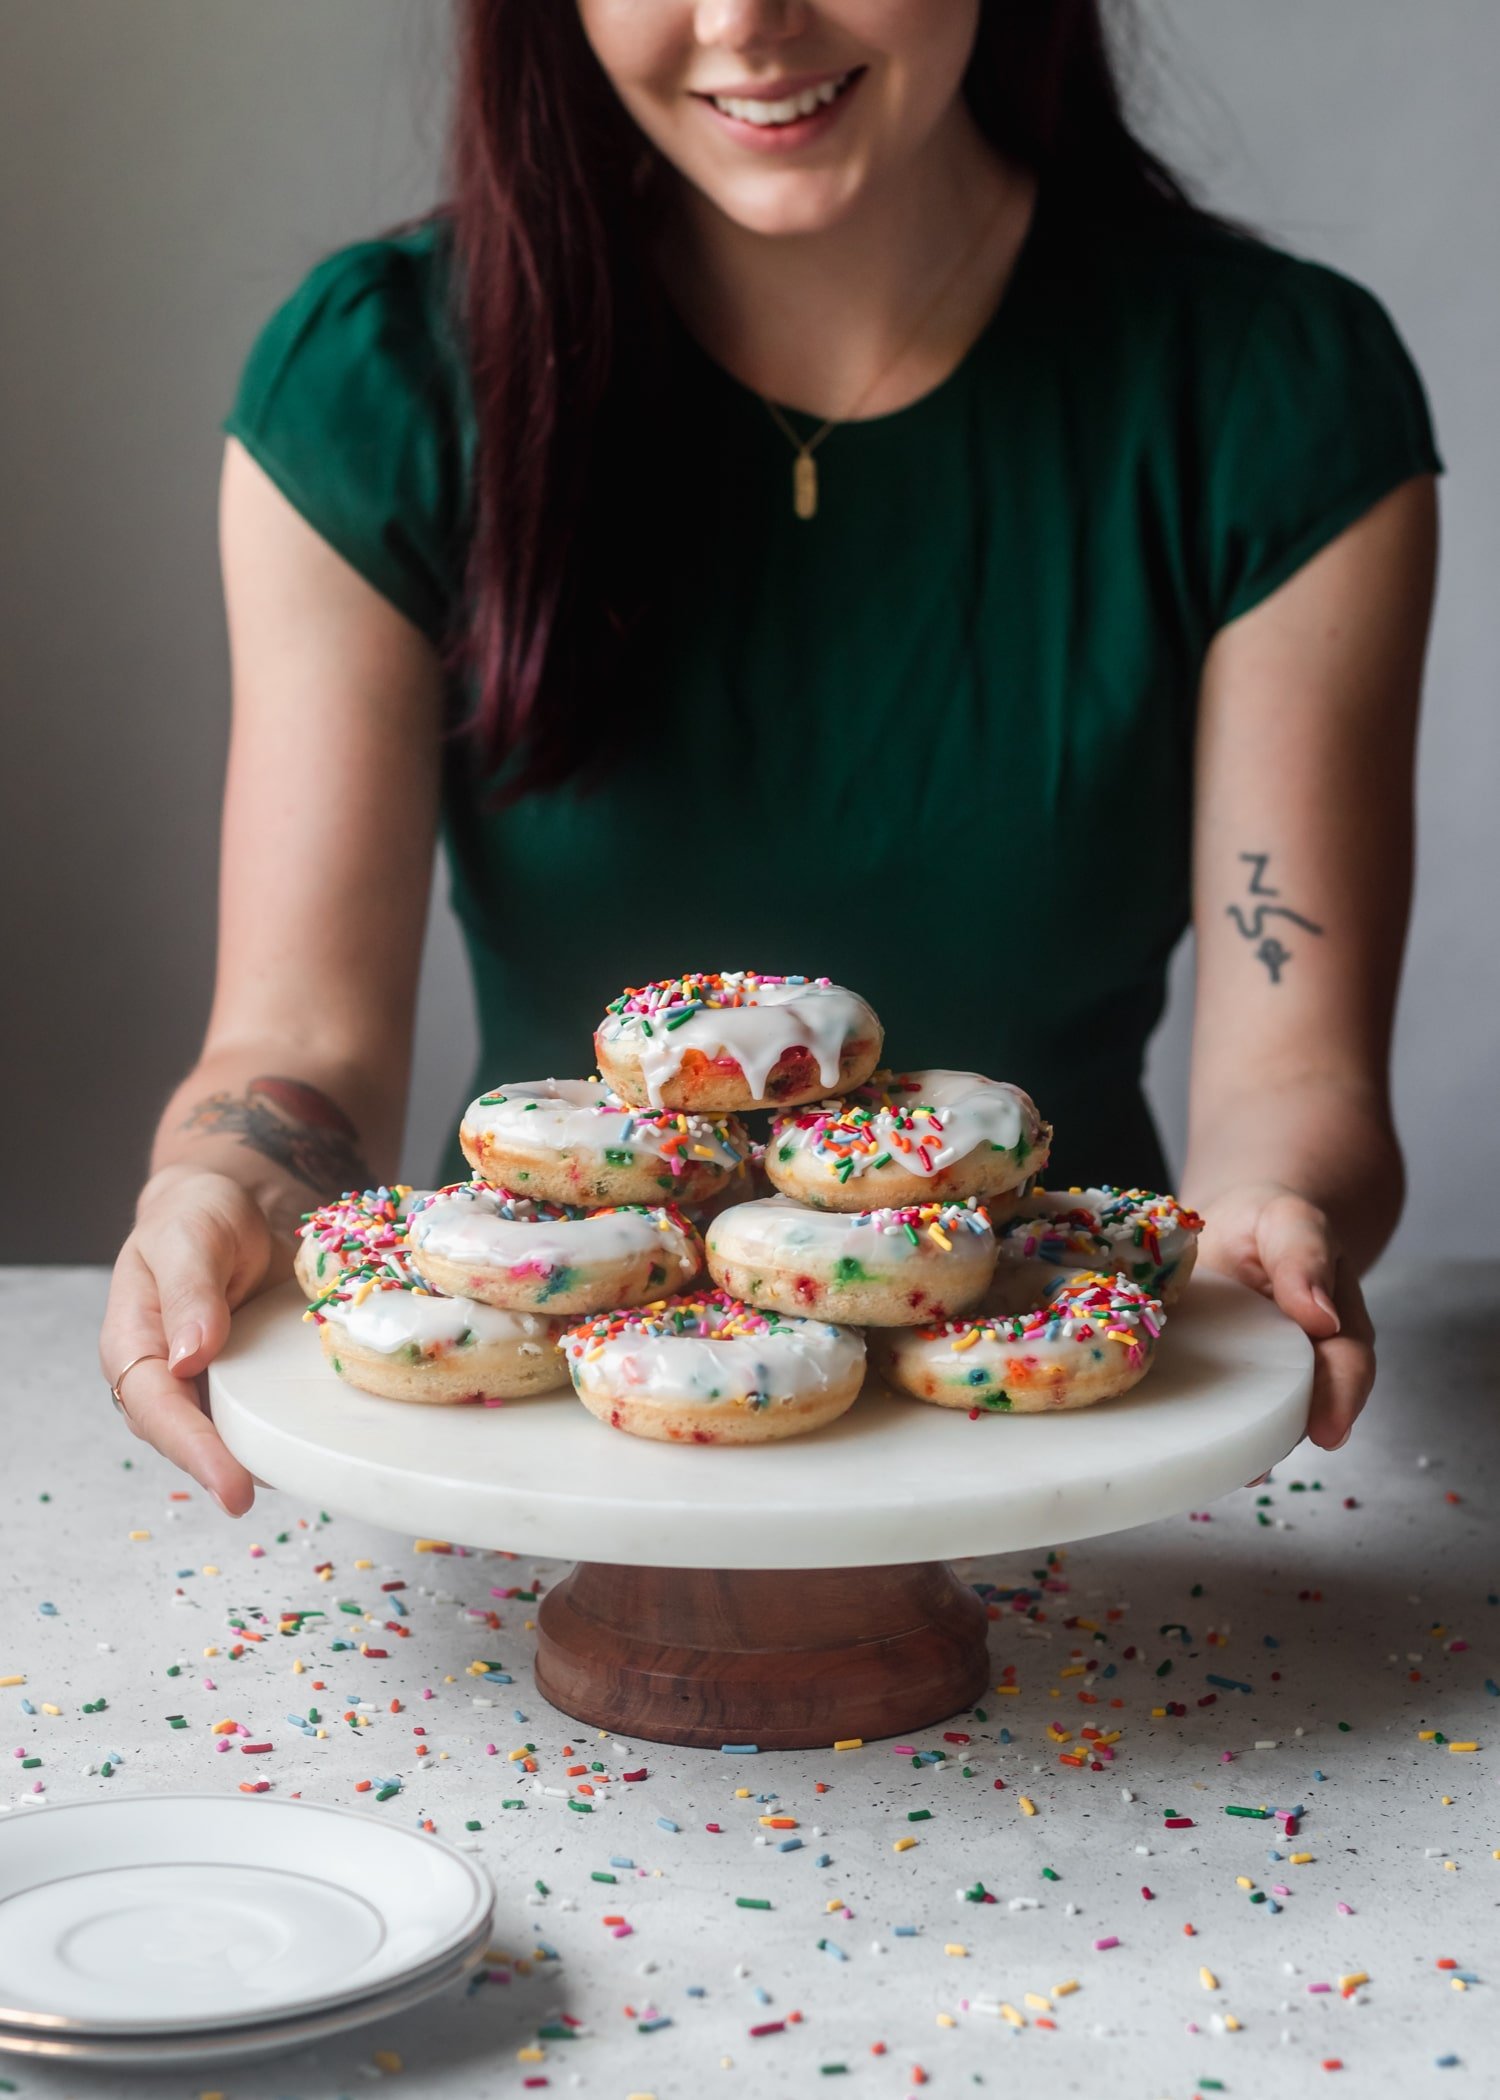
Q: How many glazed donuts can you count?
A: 10